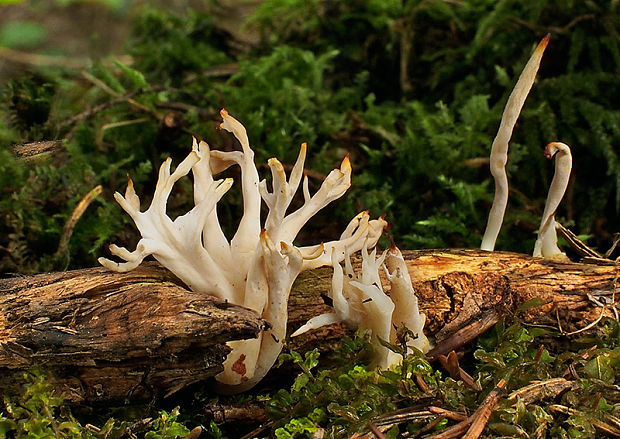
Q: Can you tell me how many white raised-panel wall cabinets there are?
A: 0